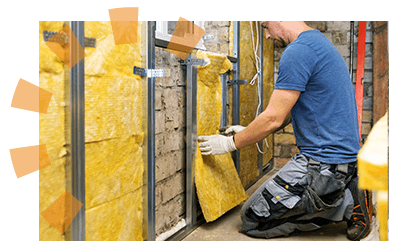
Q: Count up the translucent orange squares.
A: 6